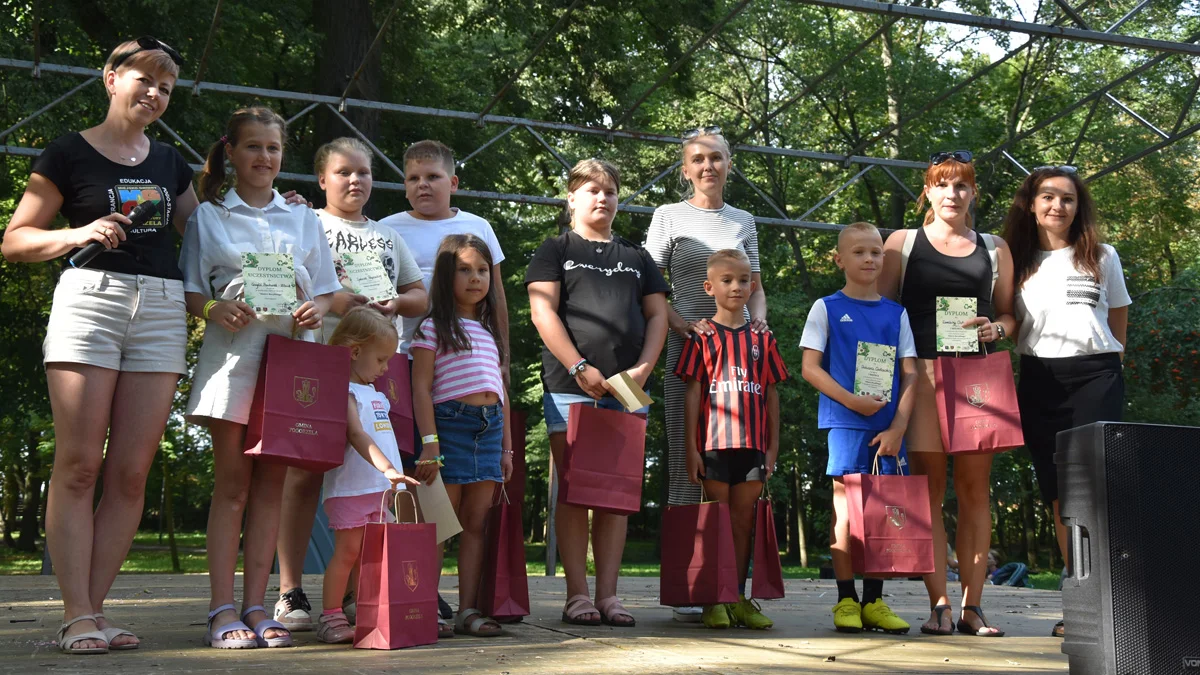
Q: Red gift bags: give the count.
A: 10